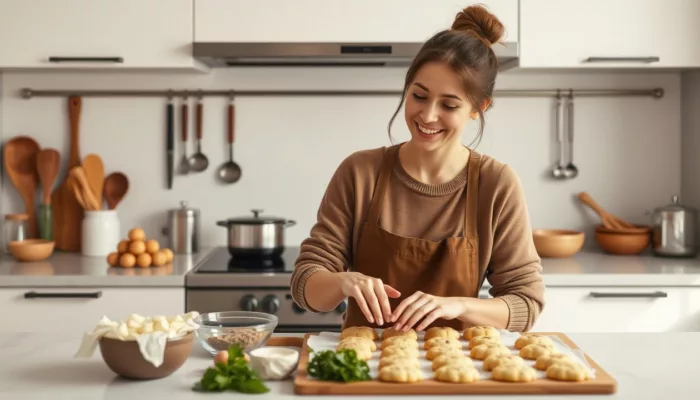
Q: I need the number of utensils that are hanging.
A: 6